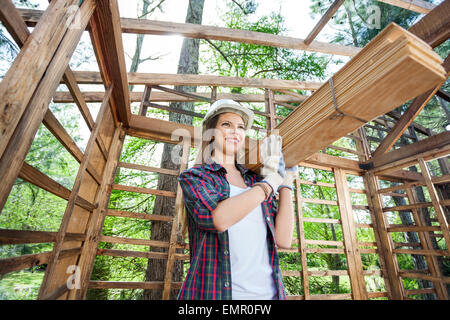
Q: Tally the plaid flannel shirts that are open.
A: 1